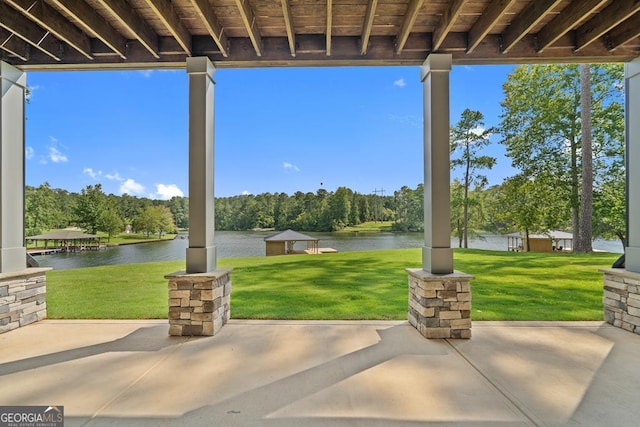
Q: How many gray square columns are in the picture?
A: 4